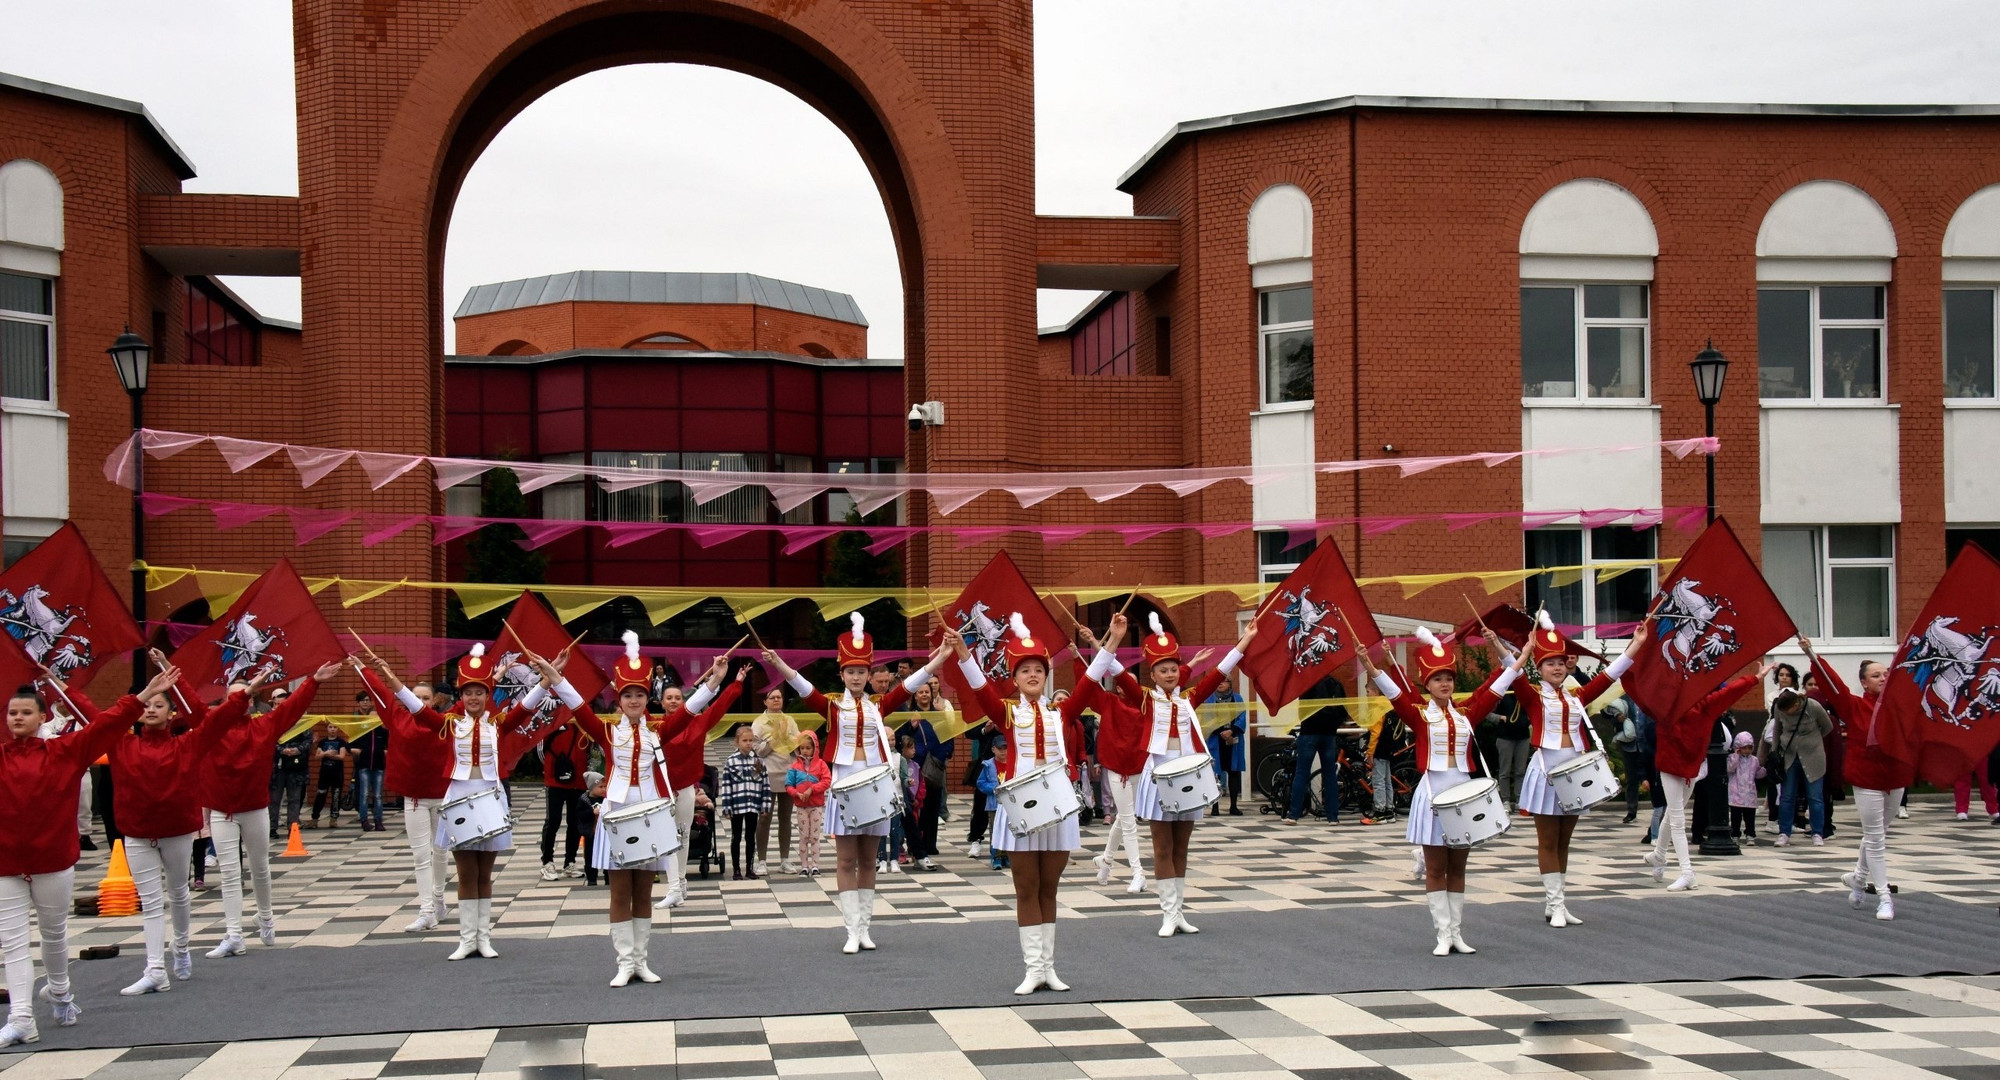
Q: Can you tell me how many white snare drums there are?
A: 7